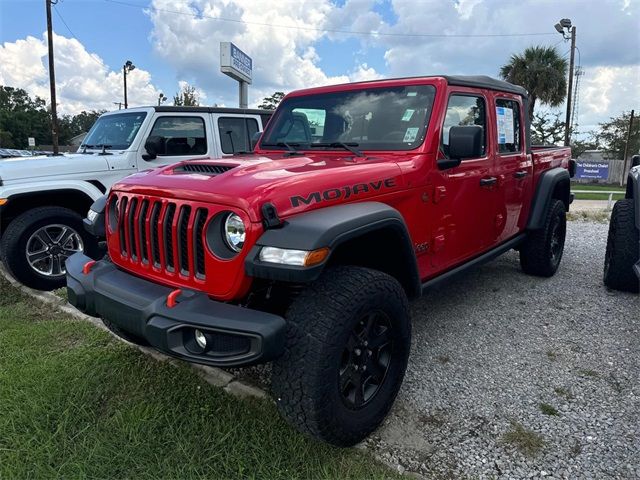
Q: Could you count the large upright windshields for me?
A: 2